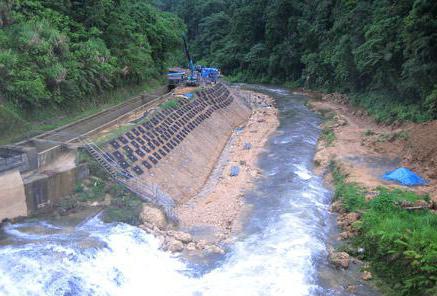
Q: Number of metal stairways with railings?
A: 1